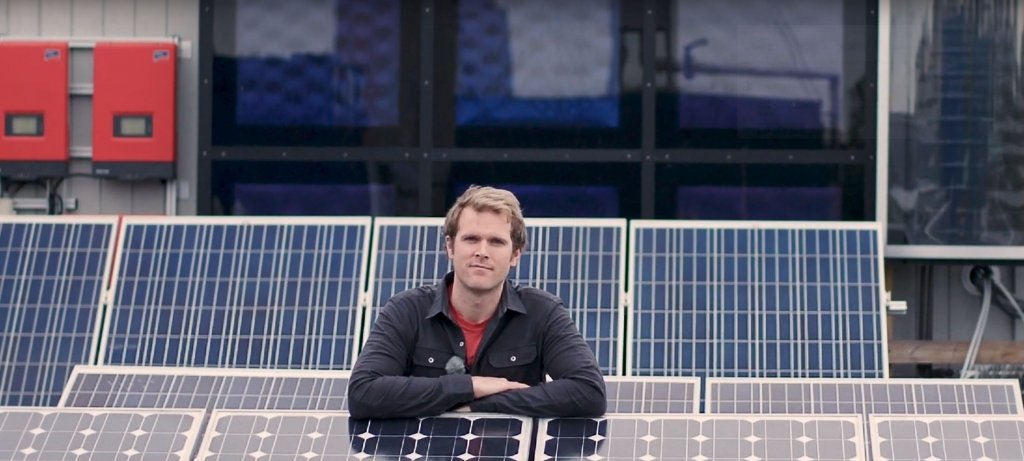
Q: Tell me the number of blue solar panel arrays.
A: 4